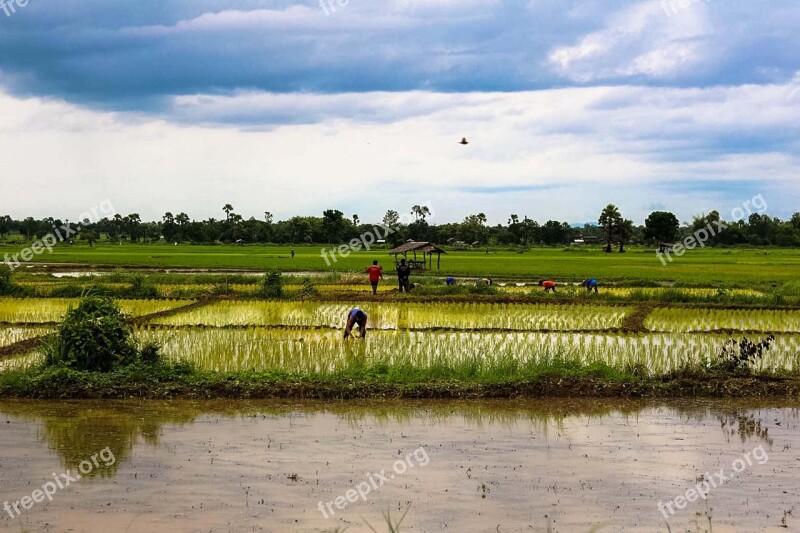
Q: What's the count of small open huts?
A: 1